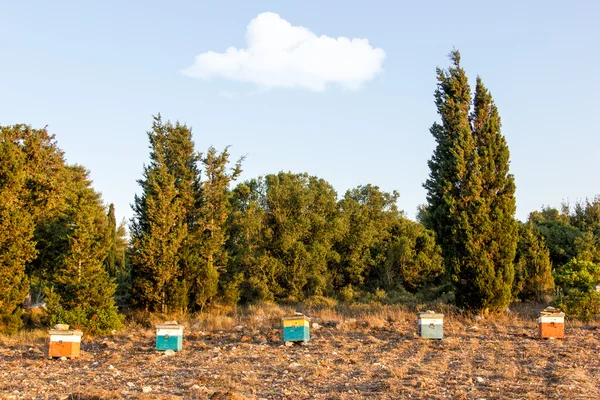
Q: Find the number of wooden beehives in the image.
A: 5